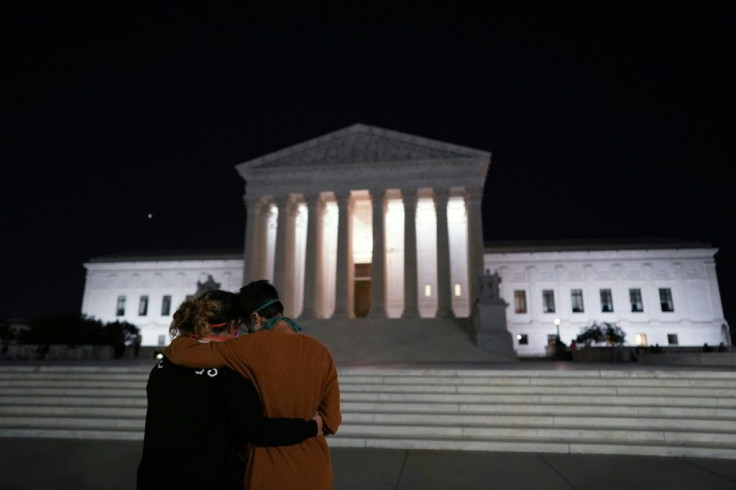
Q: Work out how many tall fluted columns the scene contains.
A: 8